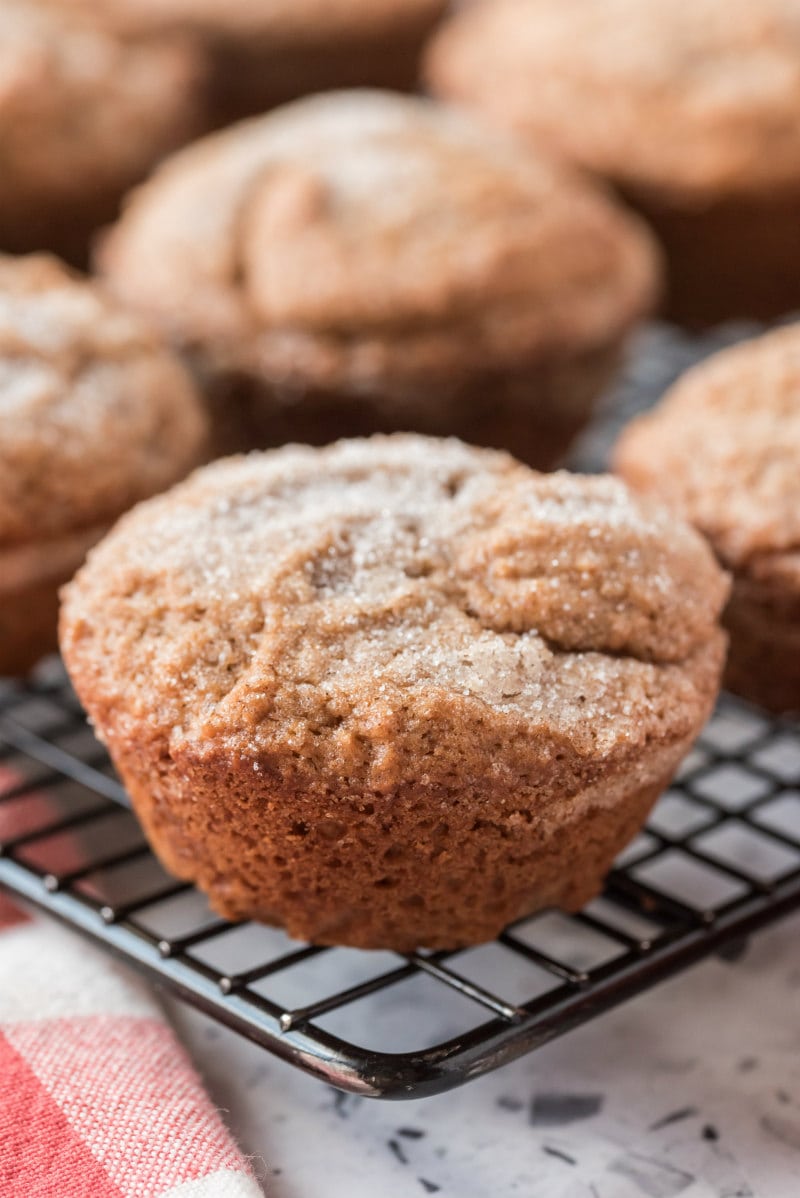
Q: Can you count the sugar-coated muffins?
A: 7